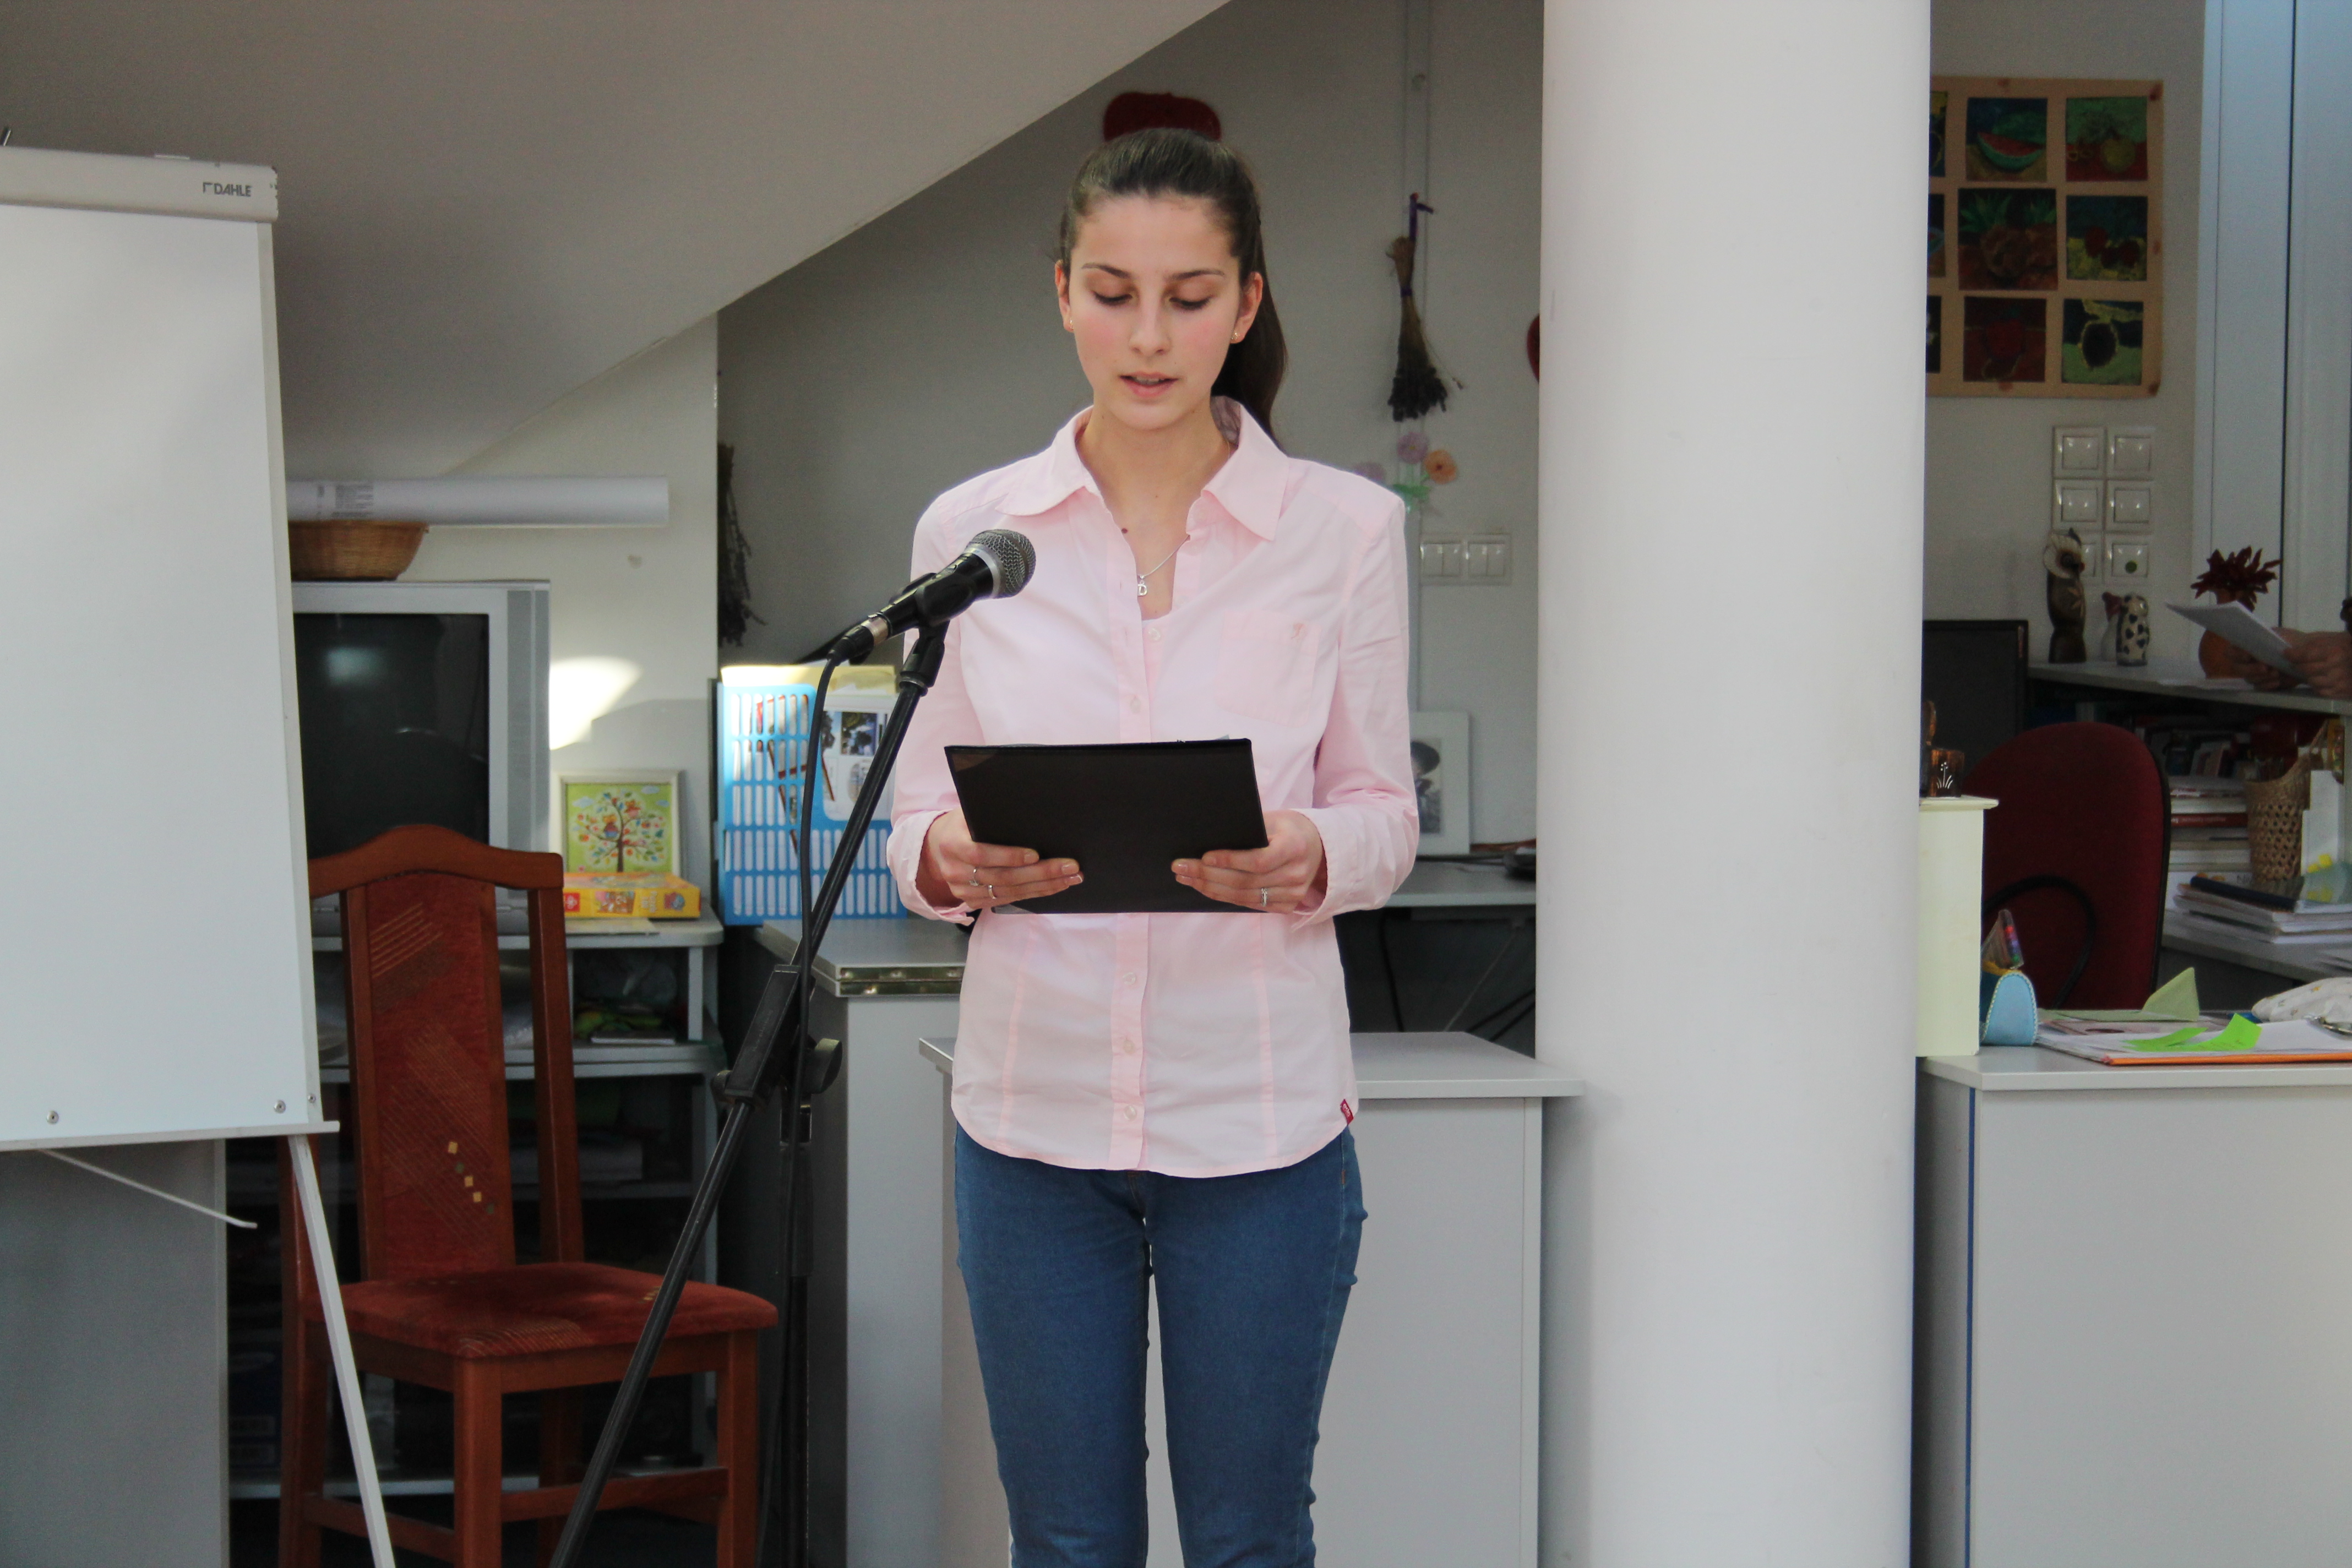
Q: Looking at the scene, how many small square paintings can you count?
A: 9